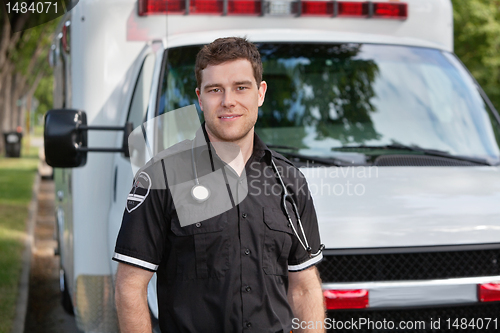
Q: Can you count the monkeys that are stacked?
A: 0